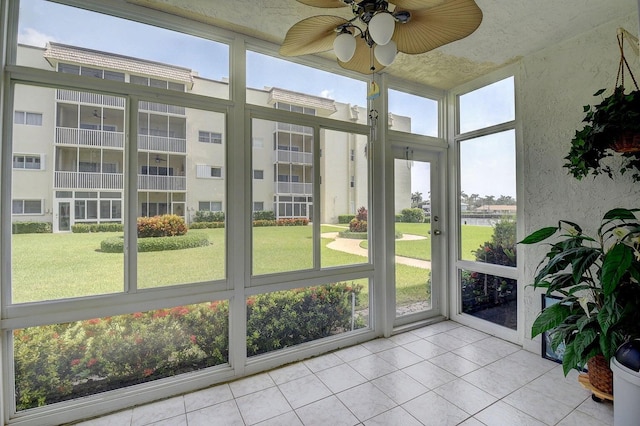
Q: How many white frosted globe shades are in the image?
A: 3